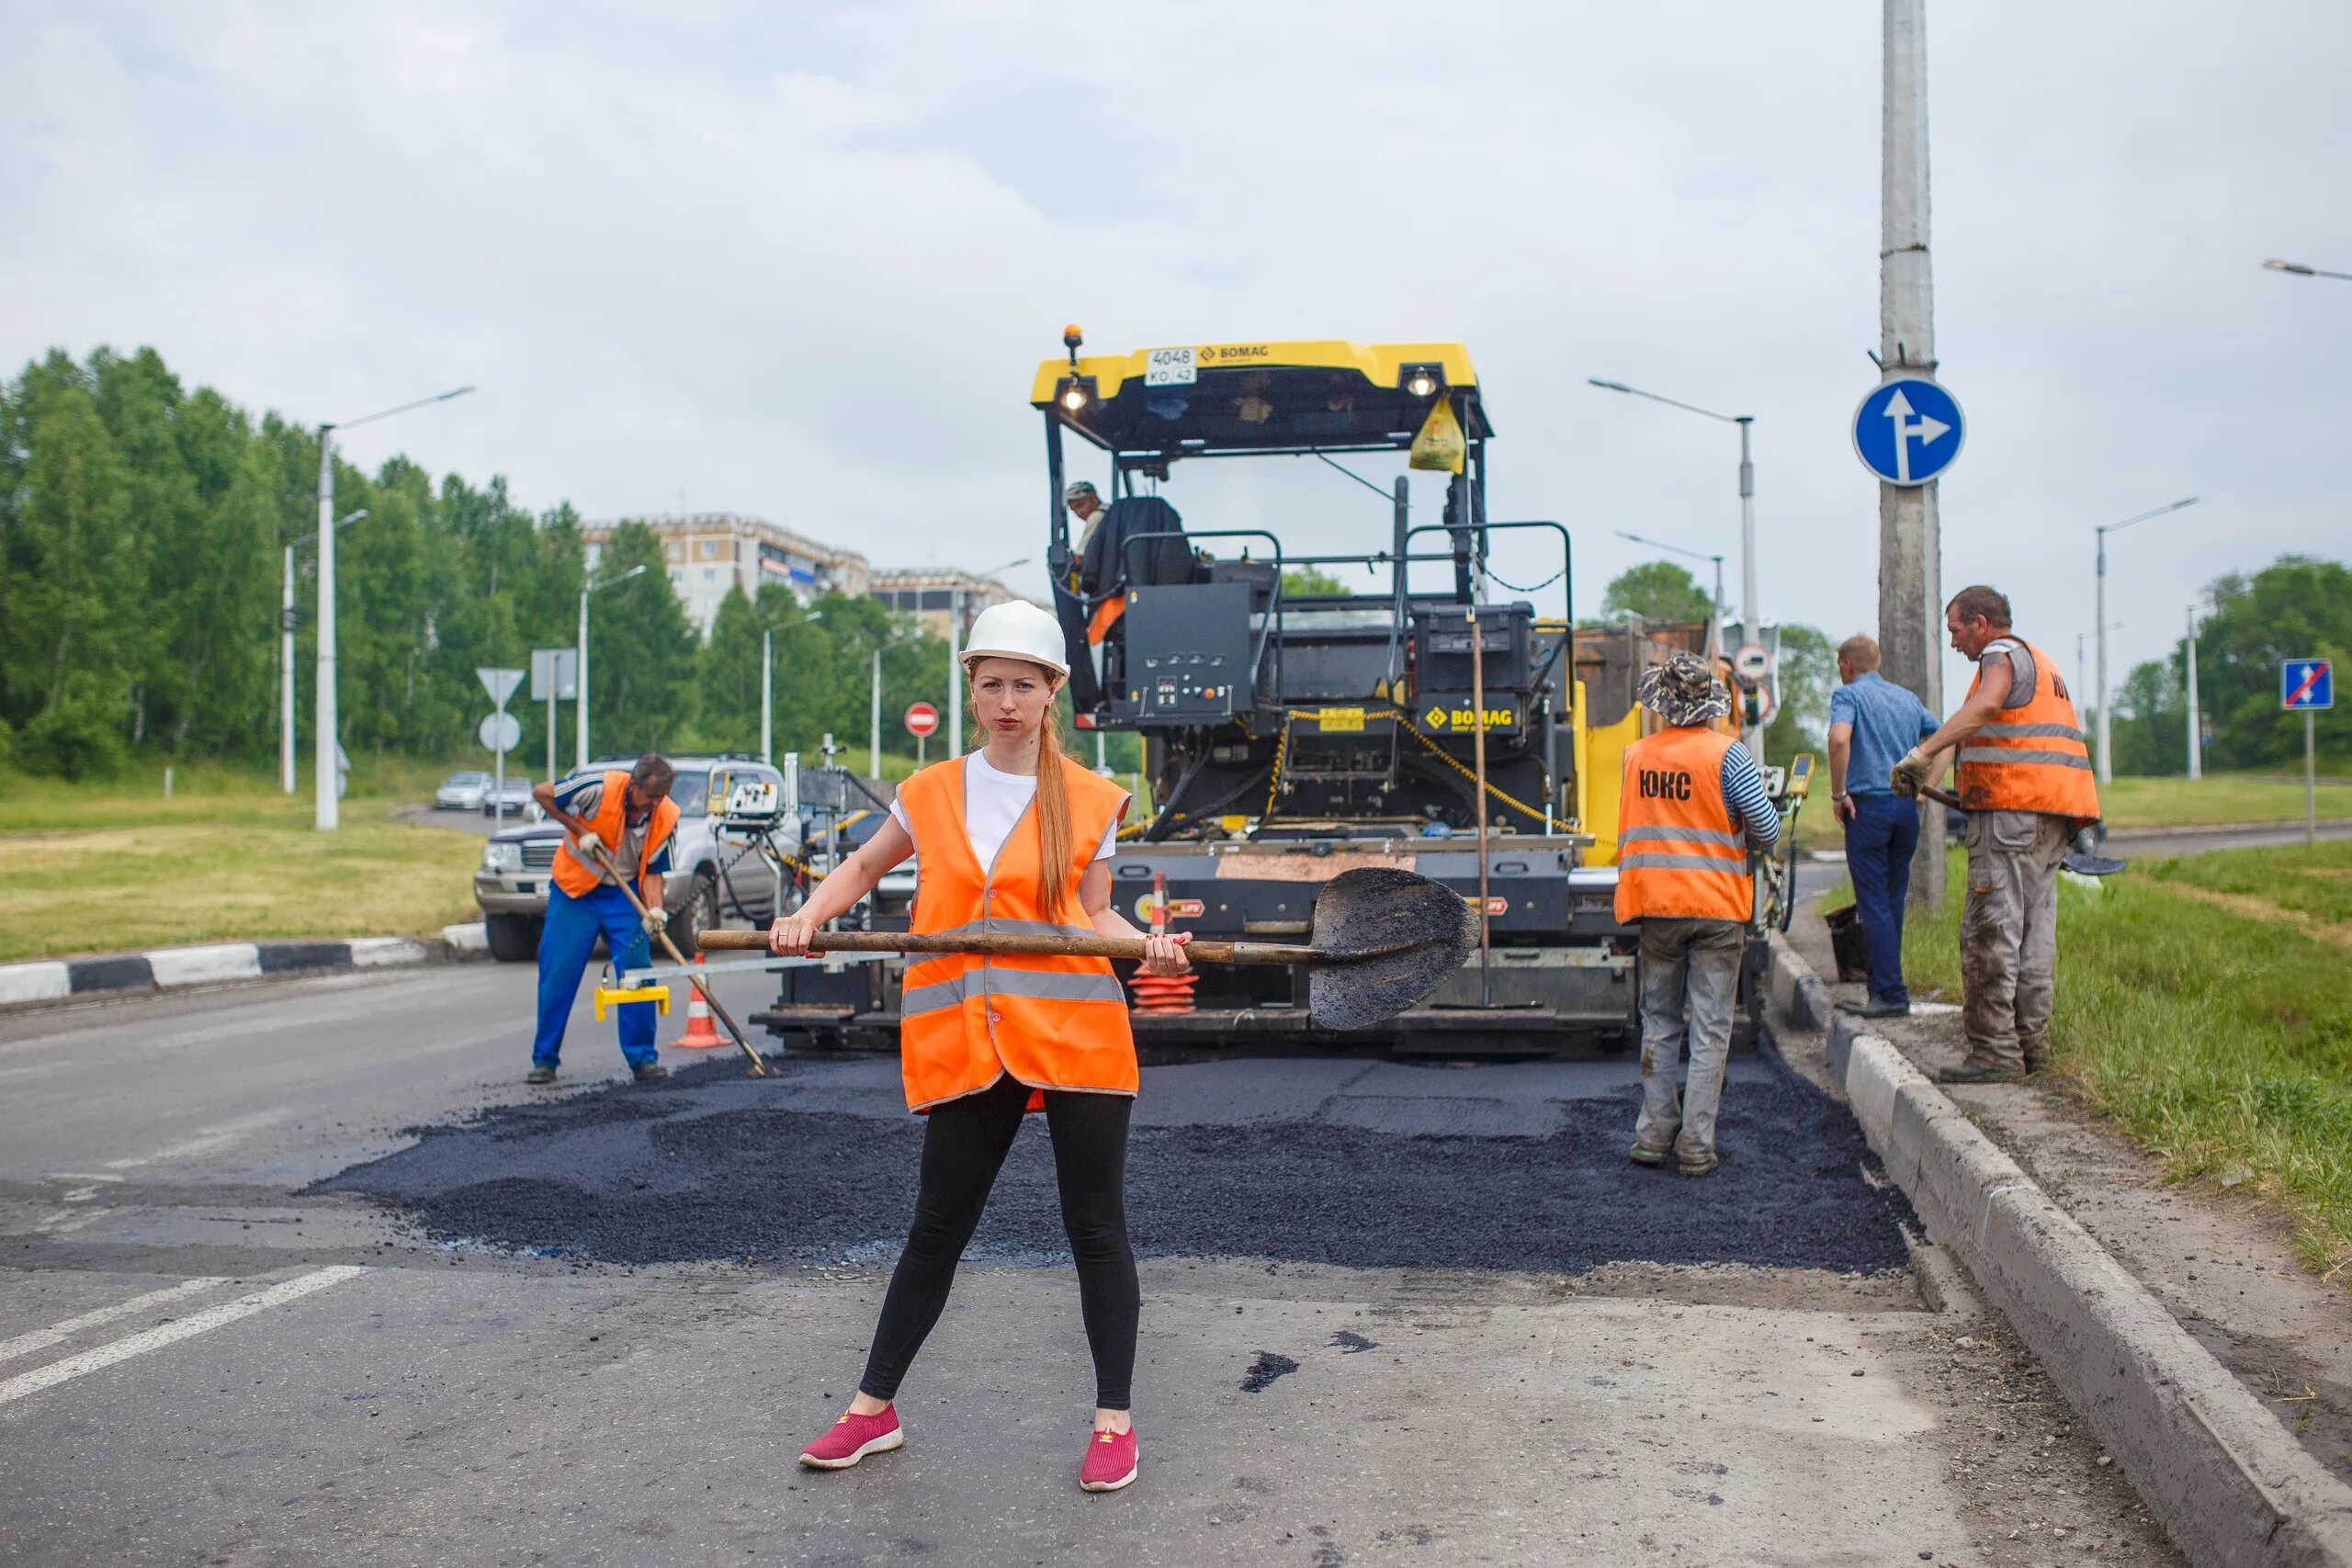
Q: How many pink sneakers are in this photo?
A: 2